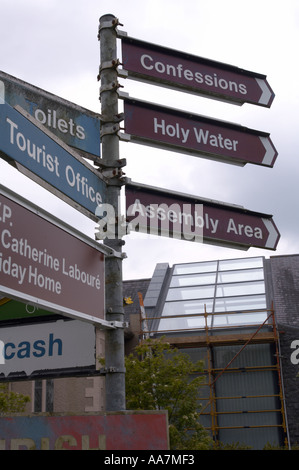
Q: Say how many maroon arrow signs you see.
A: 3